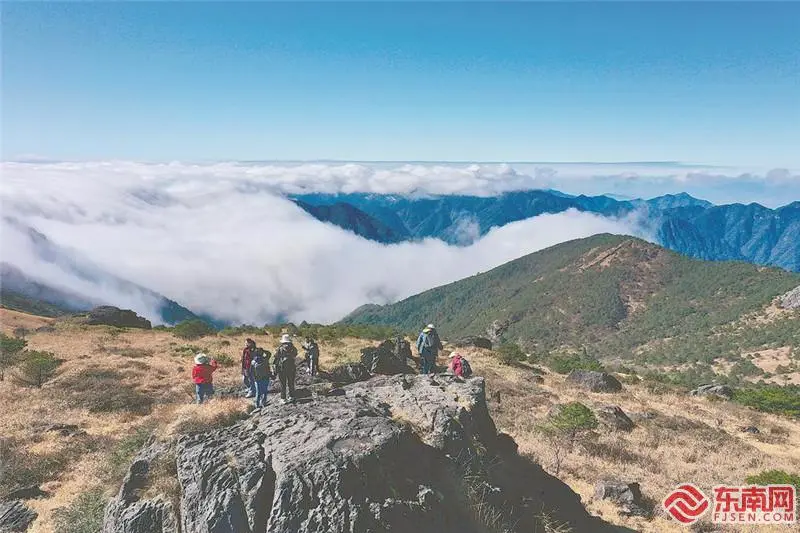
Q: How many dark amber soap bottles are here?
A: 0